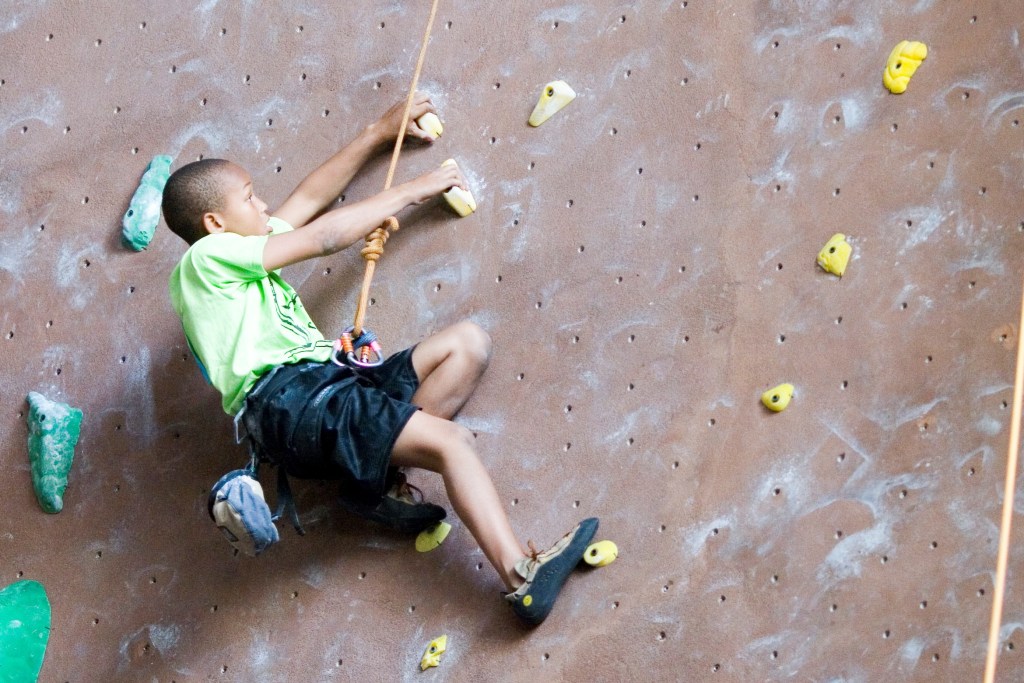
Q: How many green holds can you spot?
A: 3